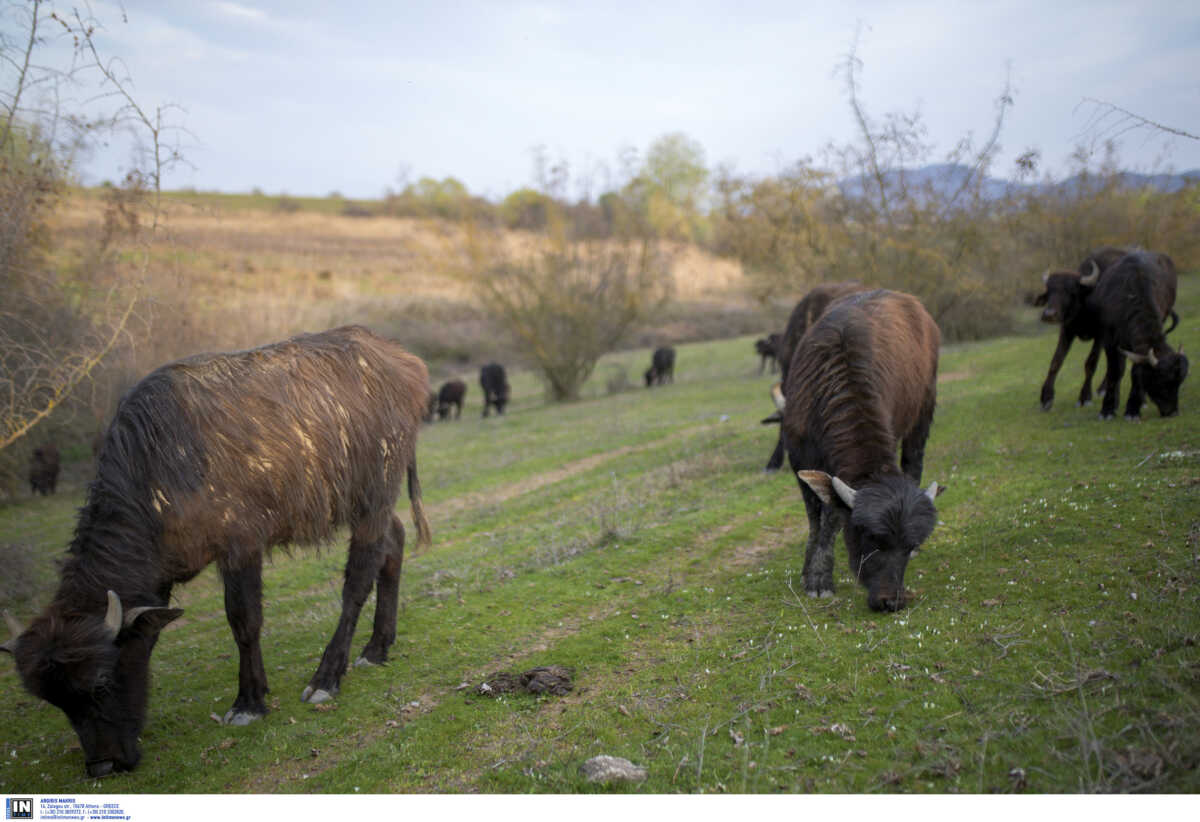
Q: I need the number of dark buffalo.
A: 11